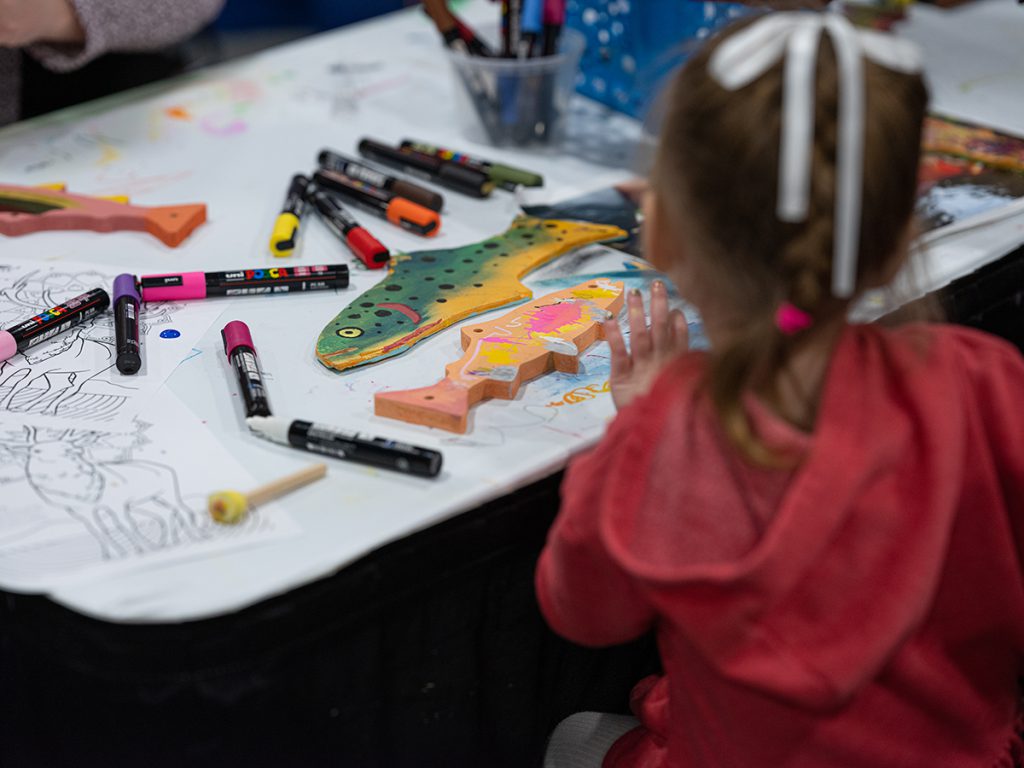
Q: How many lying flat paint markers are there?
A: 11